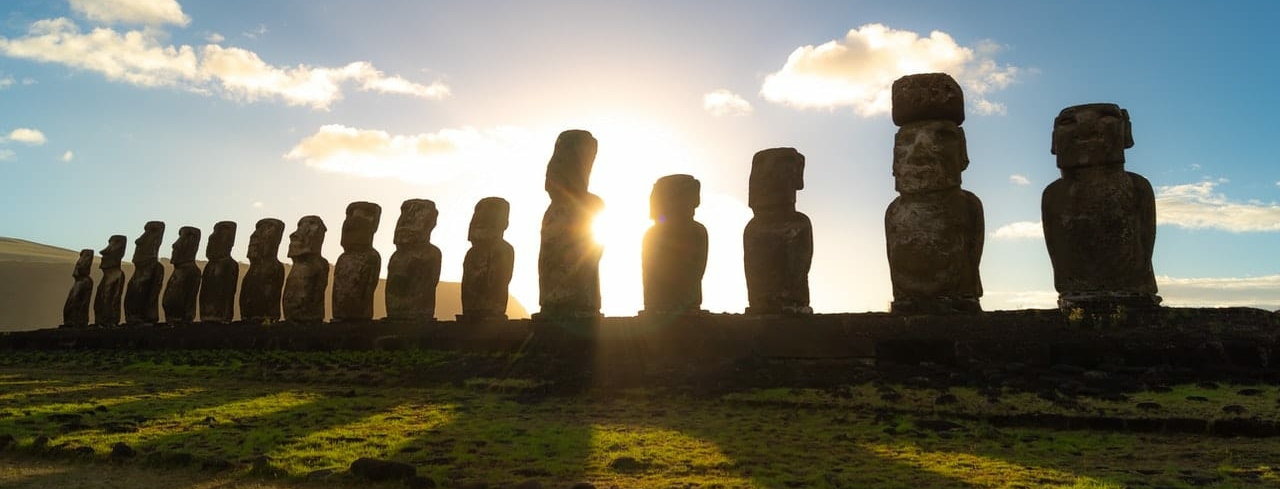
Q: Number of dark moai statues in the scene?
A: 15